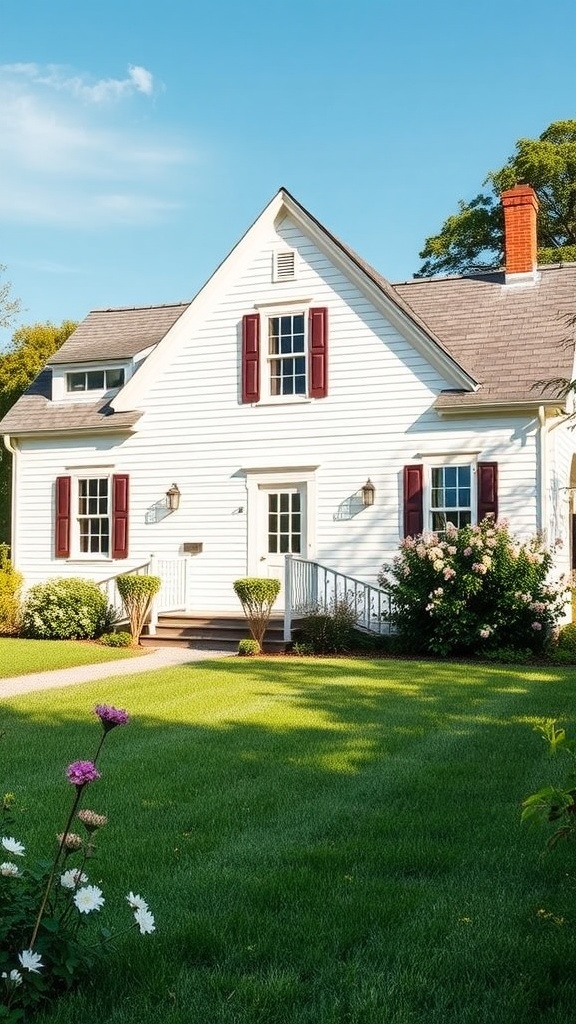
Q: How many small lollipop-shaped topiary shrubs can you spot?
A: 2